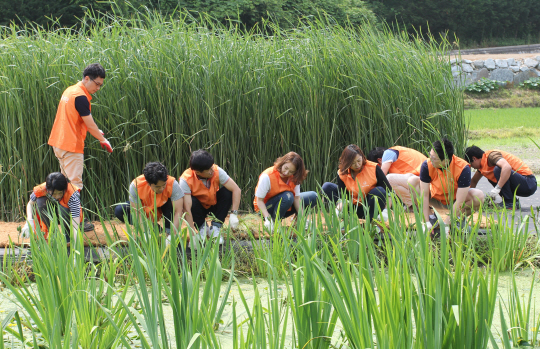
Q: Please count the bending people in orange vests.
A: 8